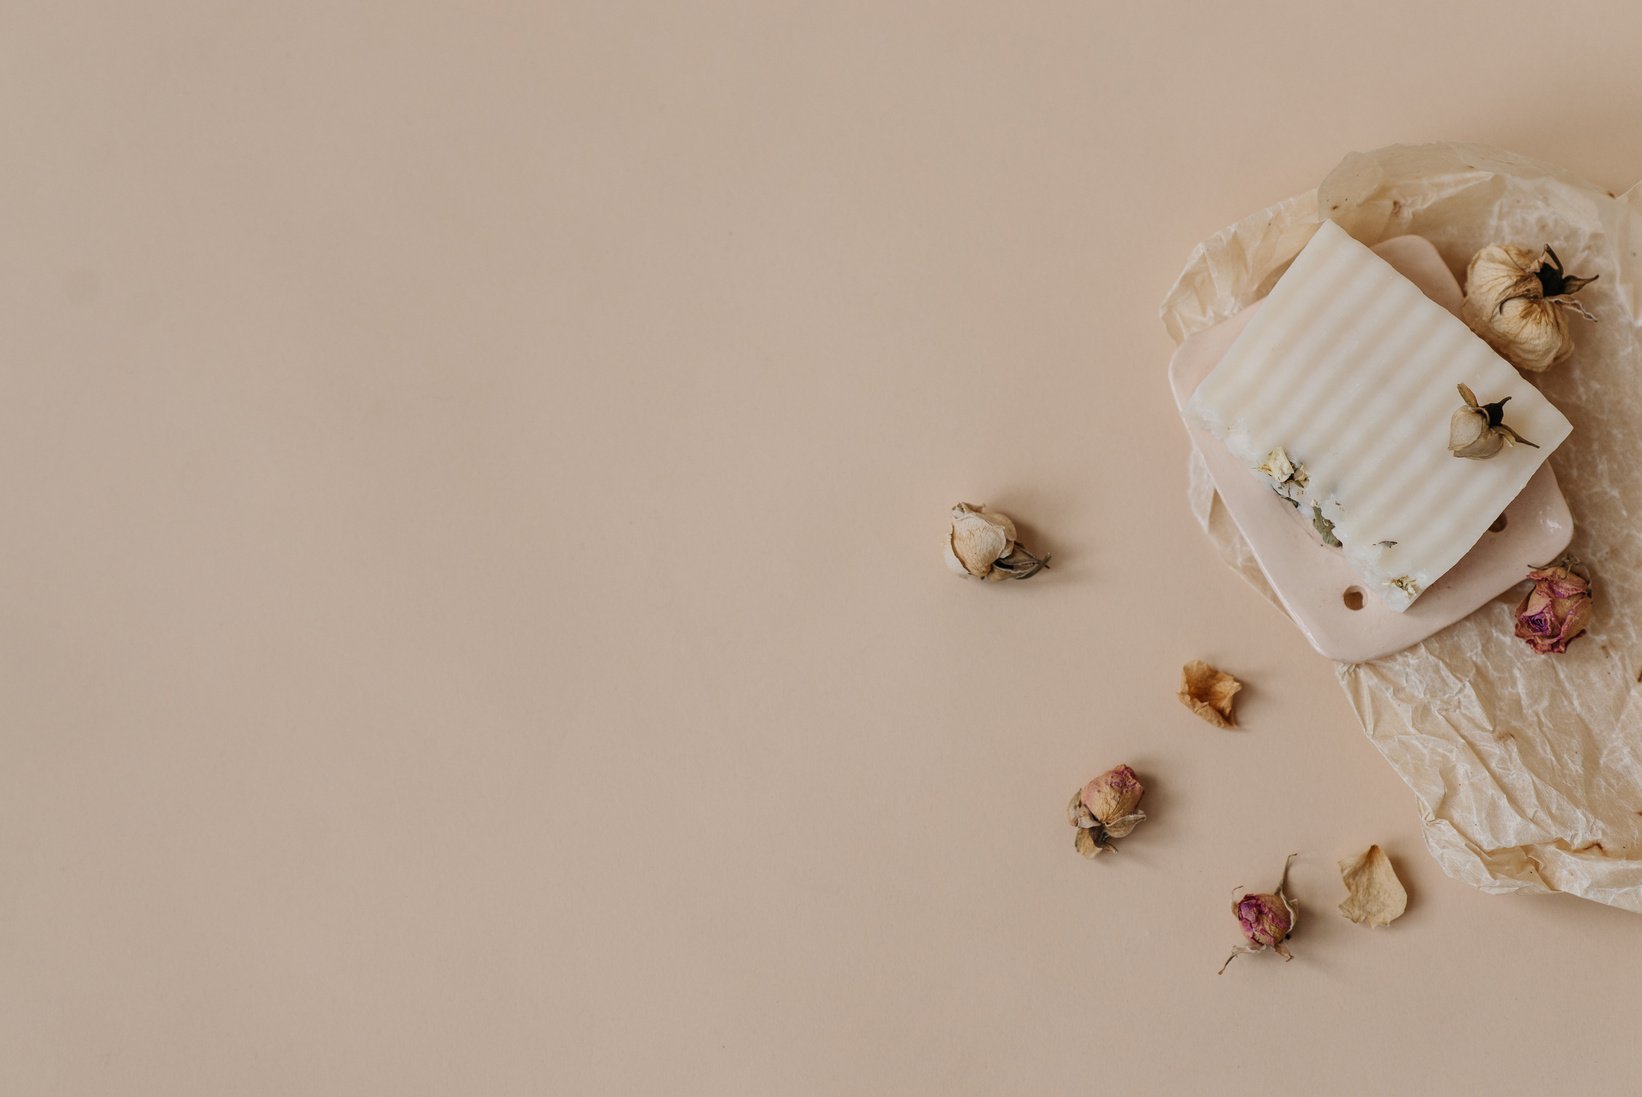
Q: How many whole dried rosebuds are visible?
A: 6